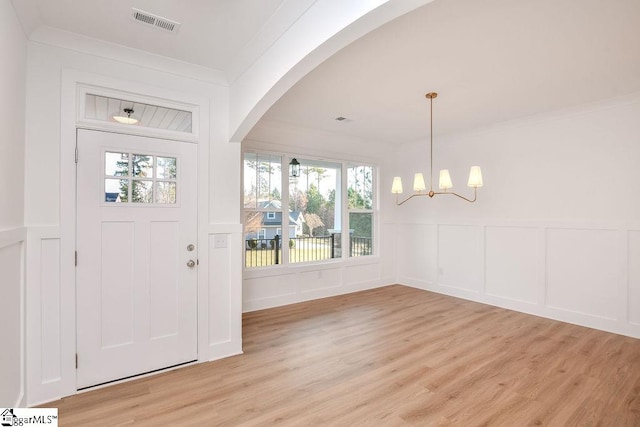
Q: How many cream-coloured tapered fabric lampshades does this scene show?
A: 4